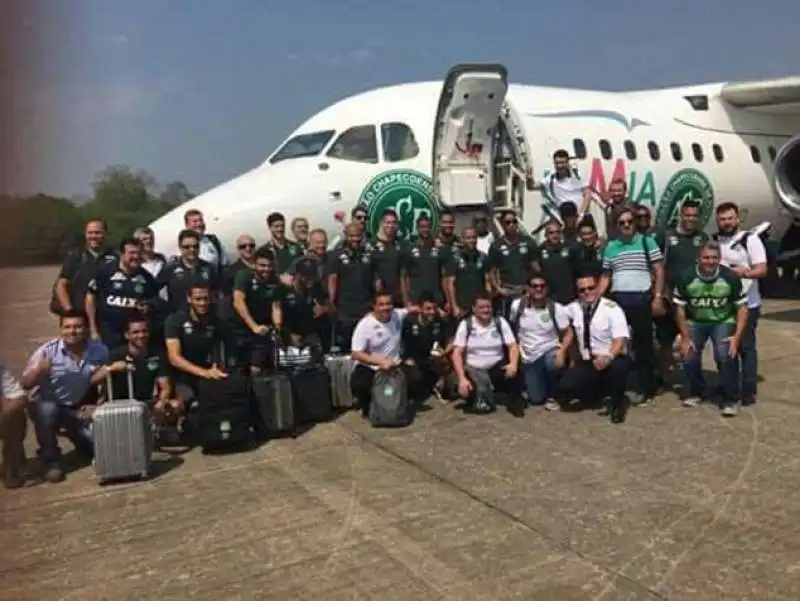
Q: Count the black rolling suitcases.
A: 3